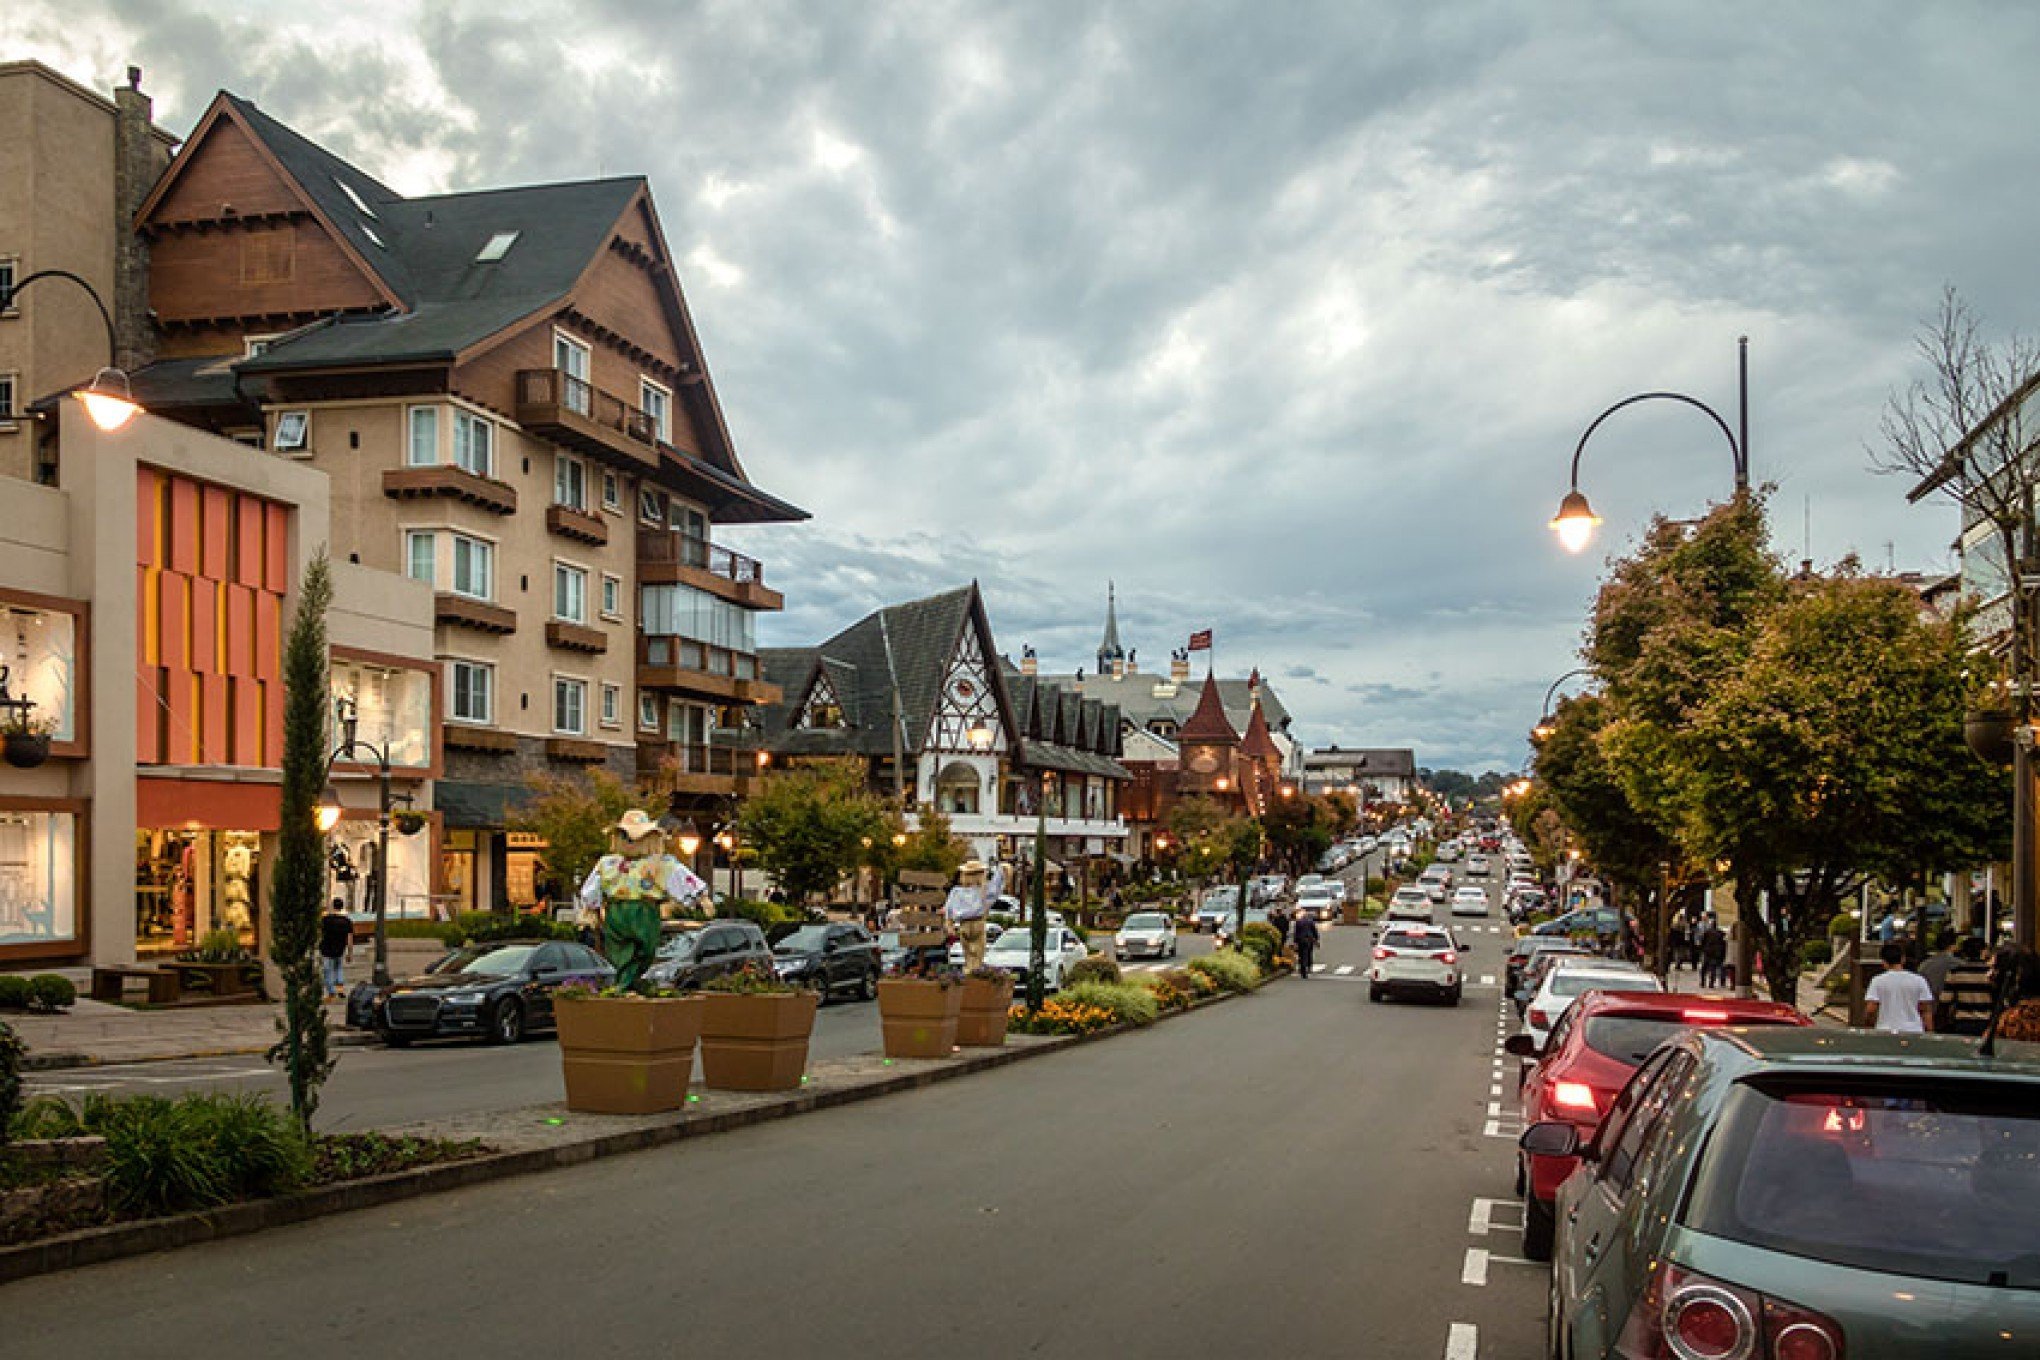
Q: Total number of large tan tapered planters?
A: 4